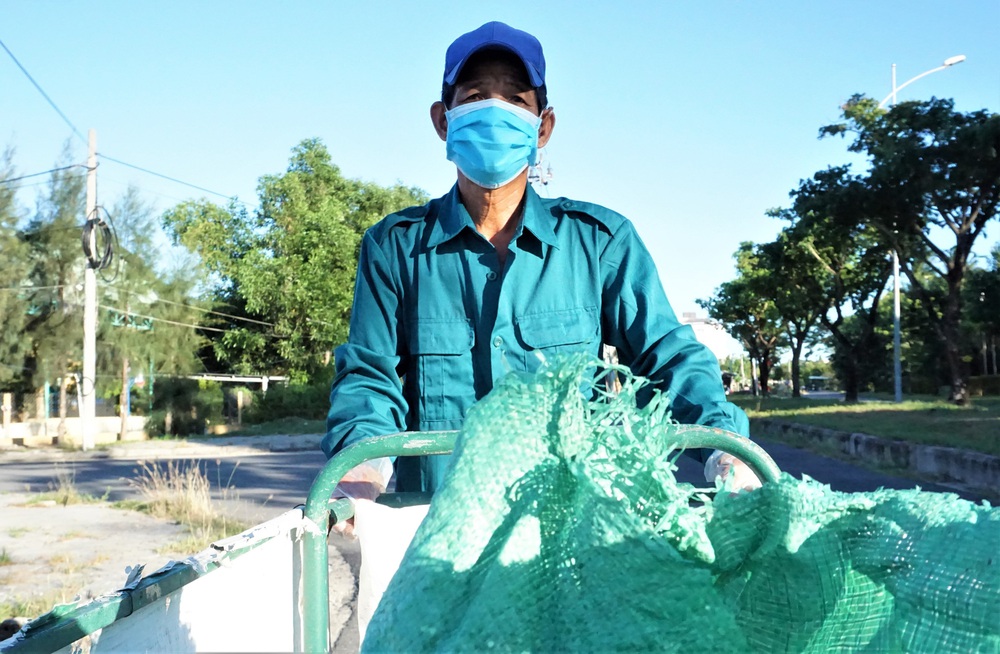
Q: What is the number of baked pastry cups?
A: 0